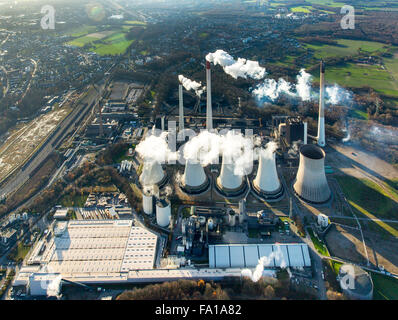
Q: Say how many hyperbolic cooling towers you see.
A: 5